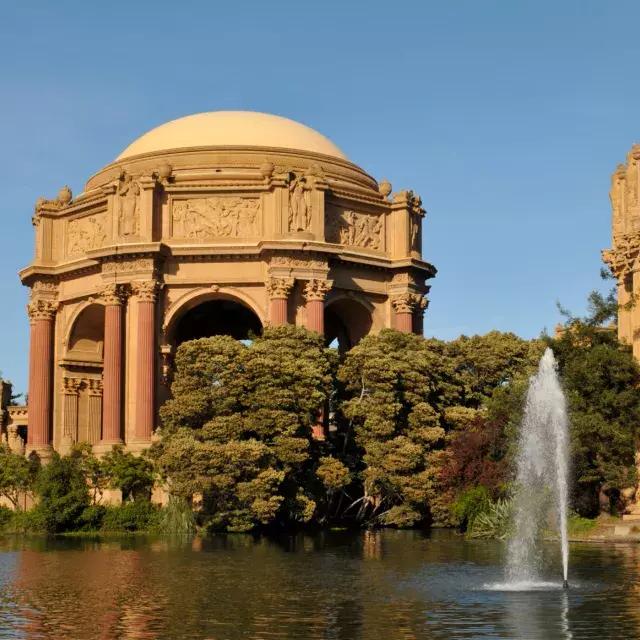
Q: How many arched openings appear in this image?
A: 3